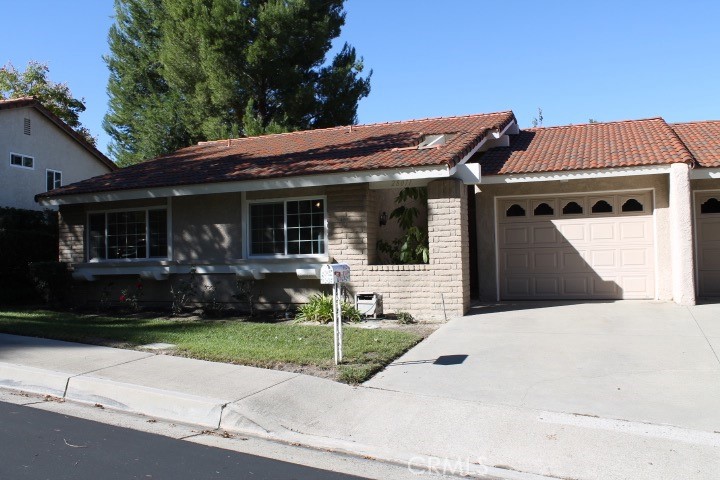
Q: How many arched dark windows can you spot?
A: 6